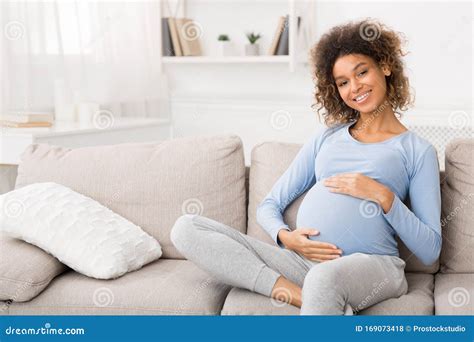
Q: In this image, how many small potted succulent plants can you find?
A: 2